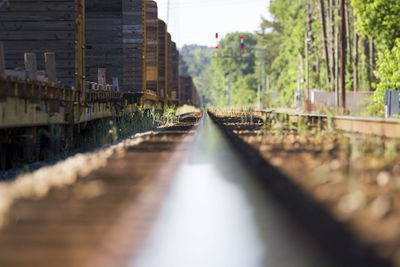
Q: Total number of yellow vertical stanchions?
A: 4